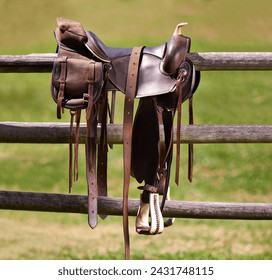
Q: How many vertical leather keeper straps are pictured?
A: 2